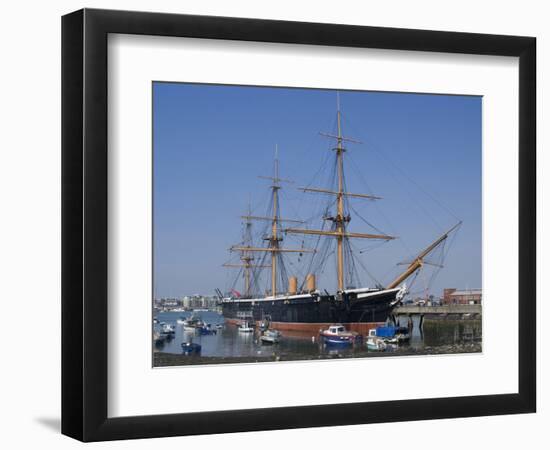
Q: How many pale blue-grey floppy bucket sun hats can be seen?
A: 0